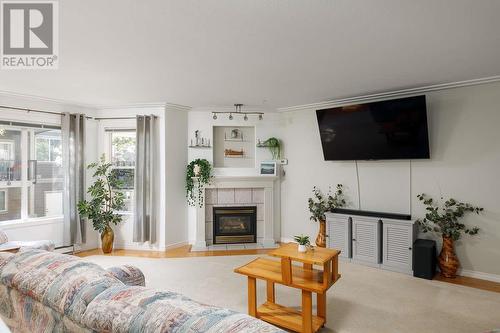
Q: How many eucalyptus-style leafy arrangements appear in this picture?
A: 2